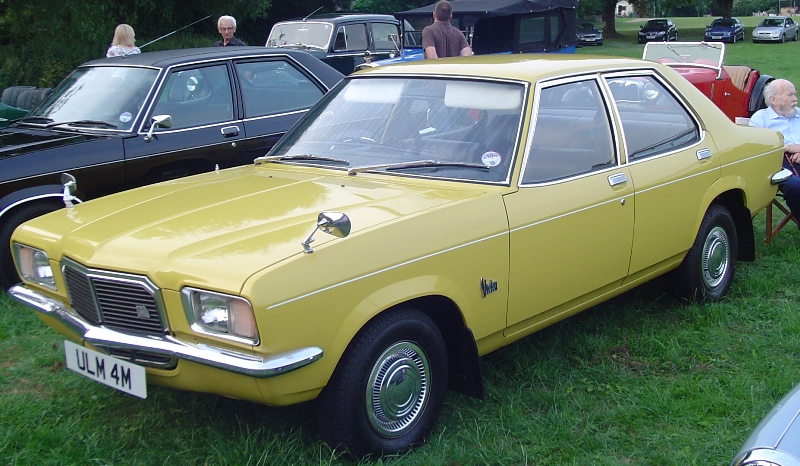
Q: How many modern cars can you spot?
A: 4